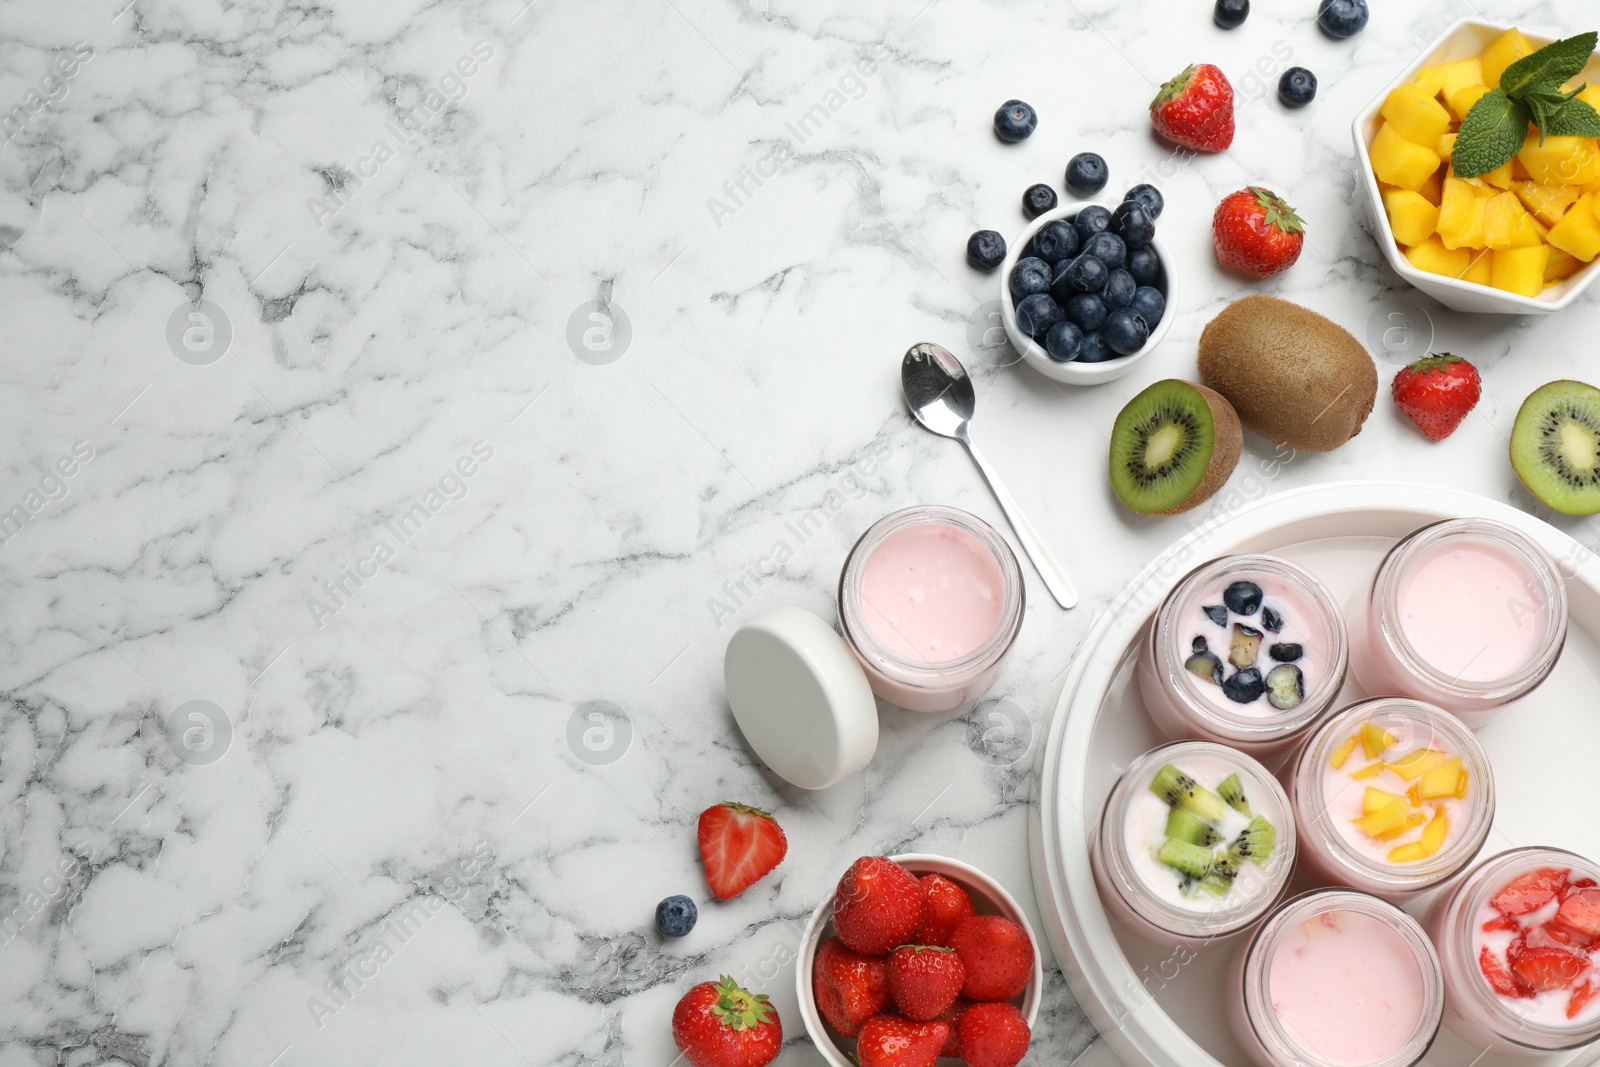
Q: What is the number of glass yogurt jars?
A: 7